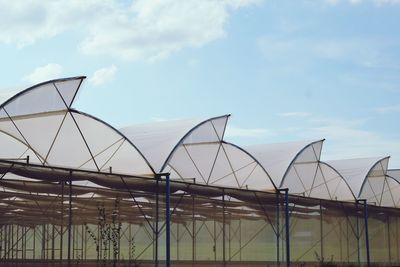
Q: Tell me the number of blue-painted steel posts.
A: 3